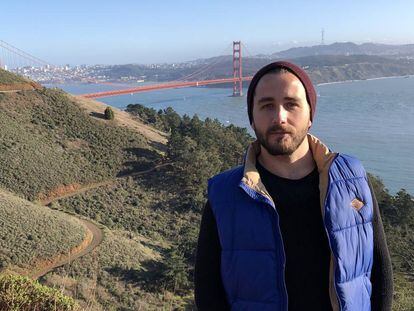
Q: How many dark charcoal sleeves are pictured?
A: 2